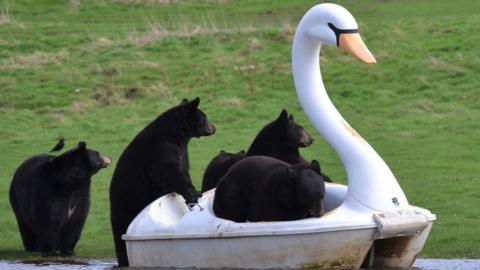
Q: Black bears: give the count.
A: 5